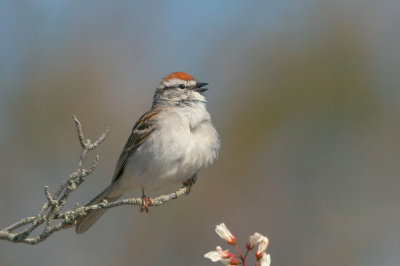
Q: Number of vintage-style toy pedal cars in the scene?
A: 0